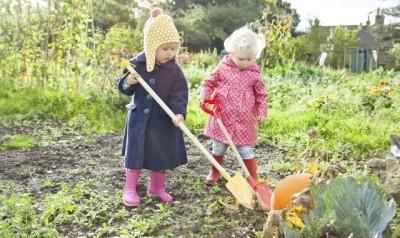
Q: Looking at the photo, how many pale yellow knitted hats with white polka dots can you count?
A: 1